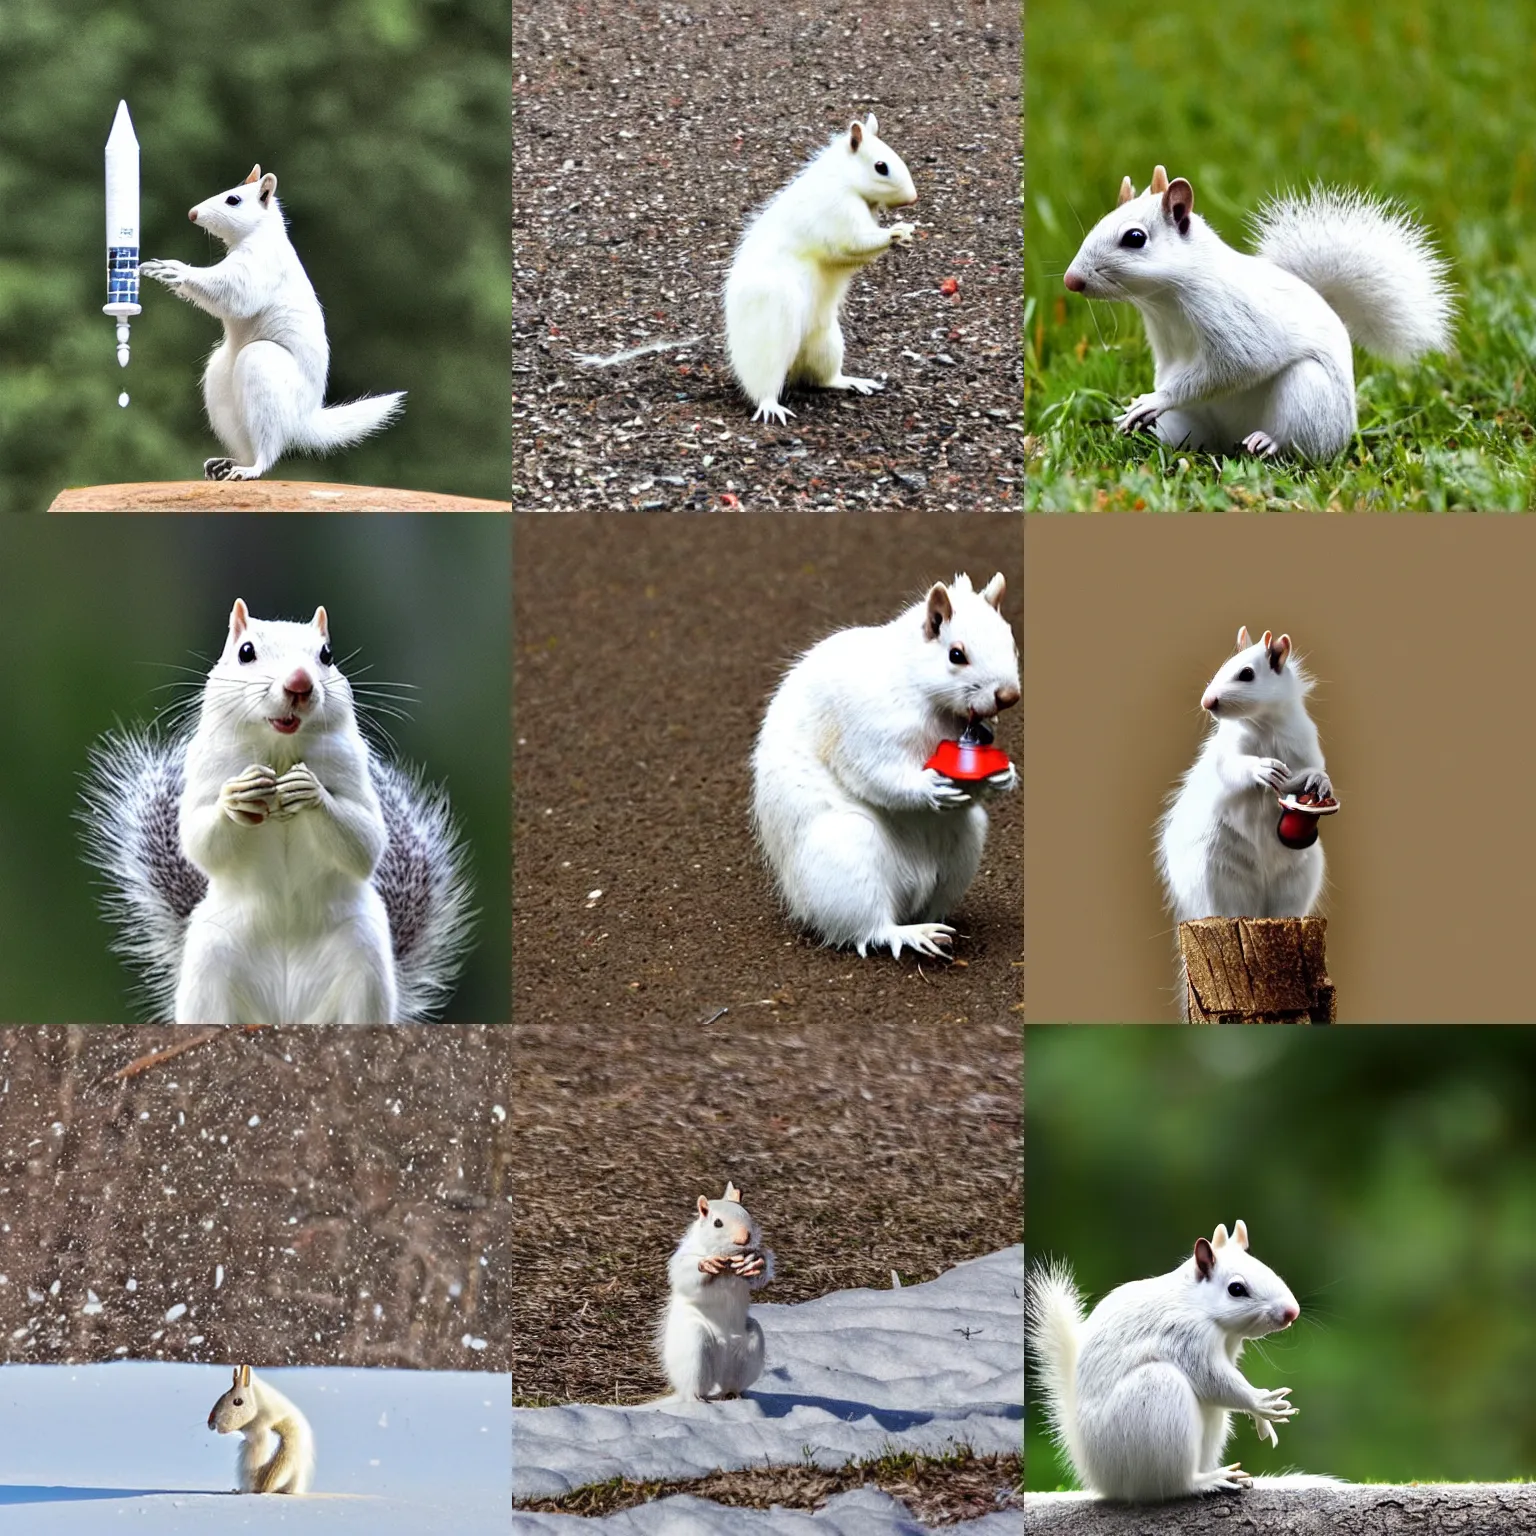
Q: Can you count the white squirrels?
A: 9